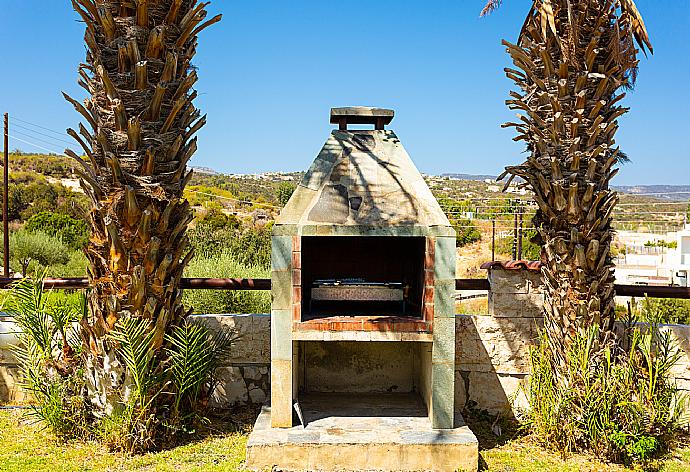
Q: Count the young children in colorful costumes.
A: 0